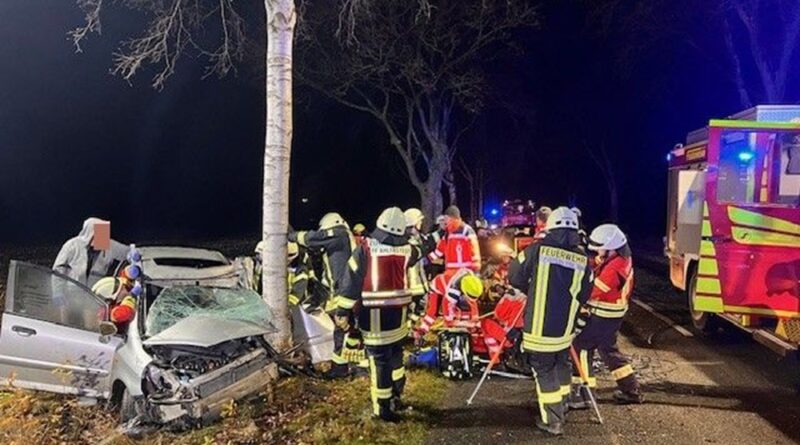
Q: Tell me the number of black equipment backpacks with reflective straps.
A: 1